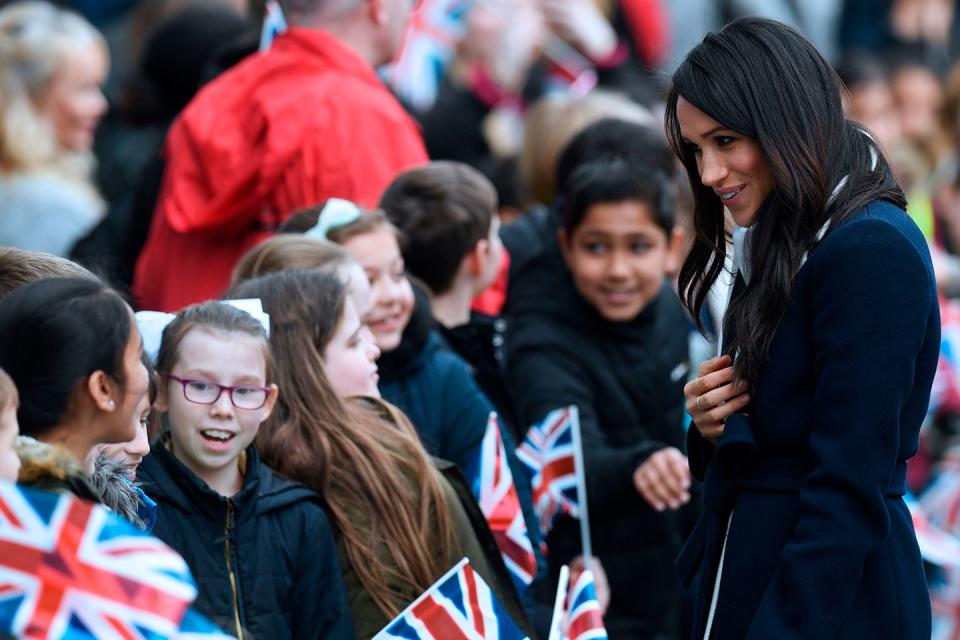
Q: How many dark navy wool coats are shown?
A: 1